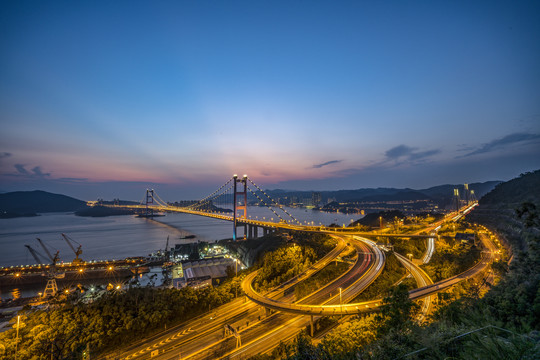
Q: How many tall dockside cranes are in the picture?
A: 3